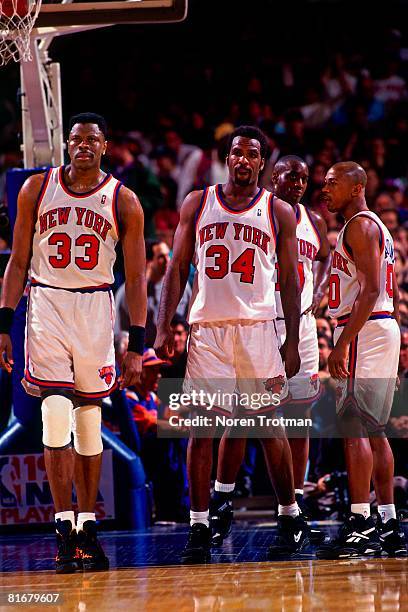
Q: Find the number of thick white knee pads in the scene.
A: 2